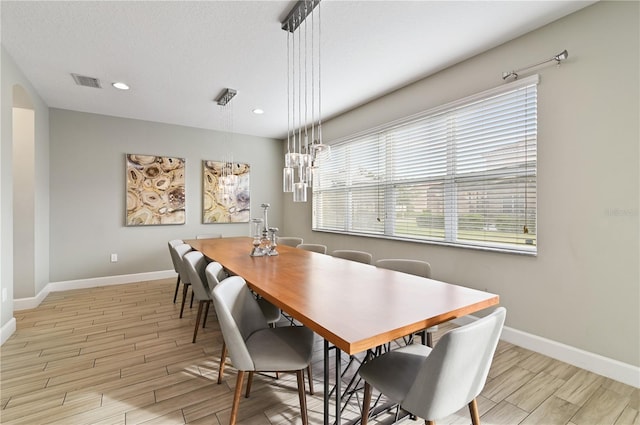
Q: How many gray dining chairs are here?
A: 11